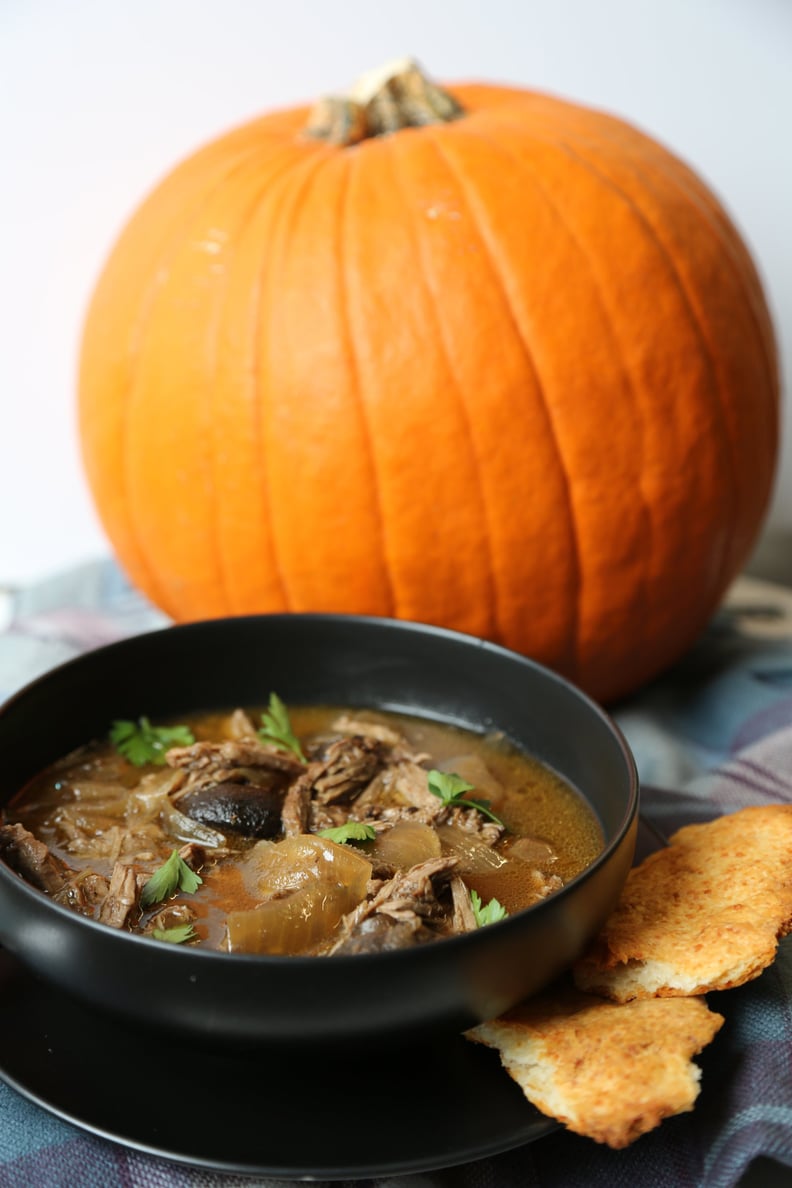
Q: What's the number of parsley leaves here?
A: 7